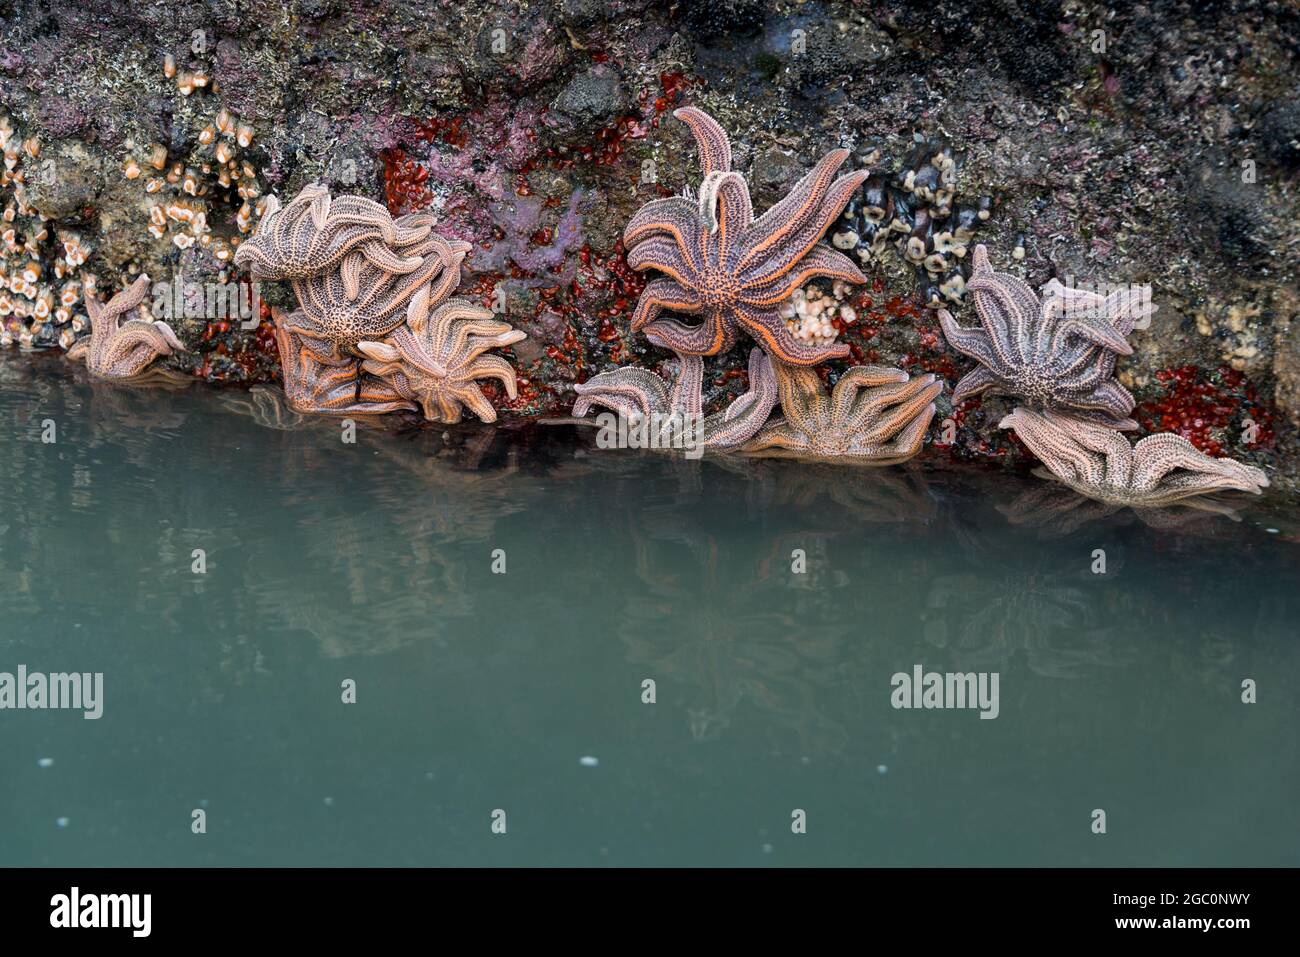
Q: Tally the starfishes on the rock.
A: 10